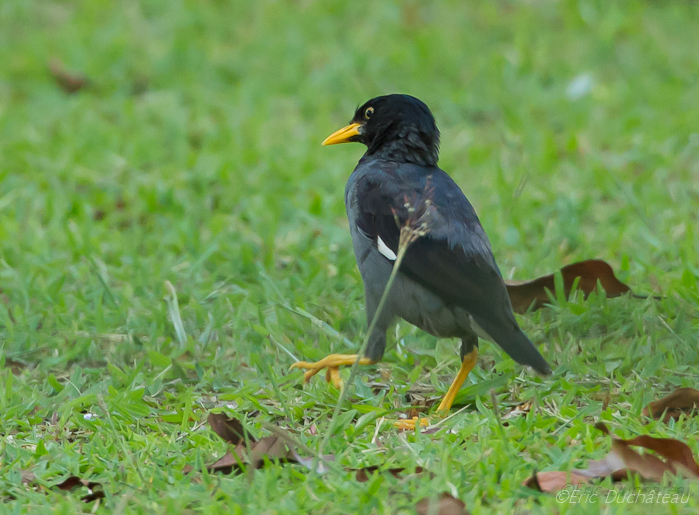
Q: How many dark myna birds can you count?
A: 1